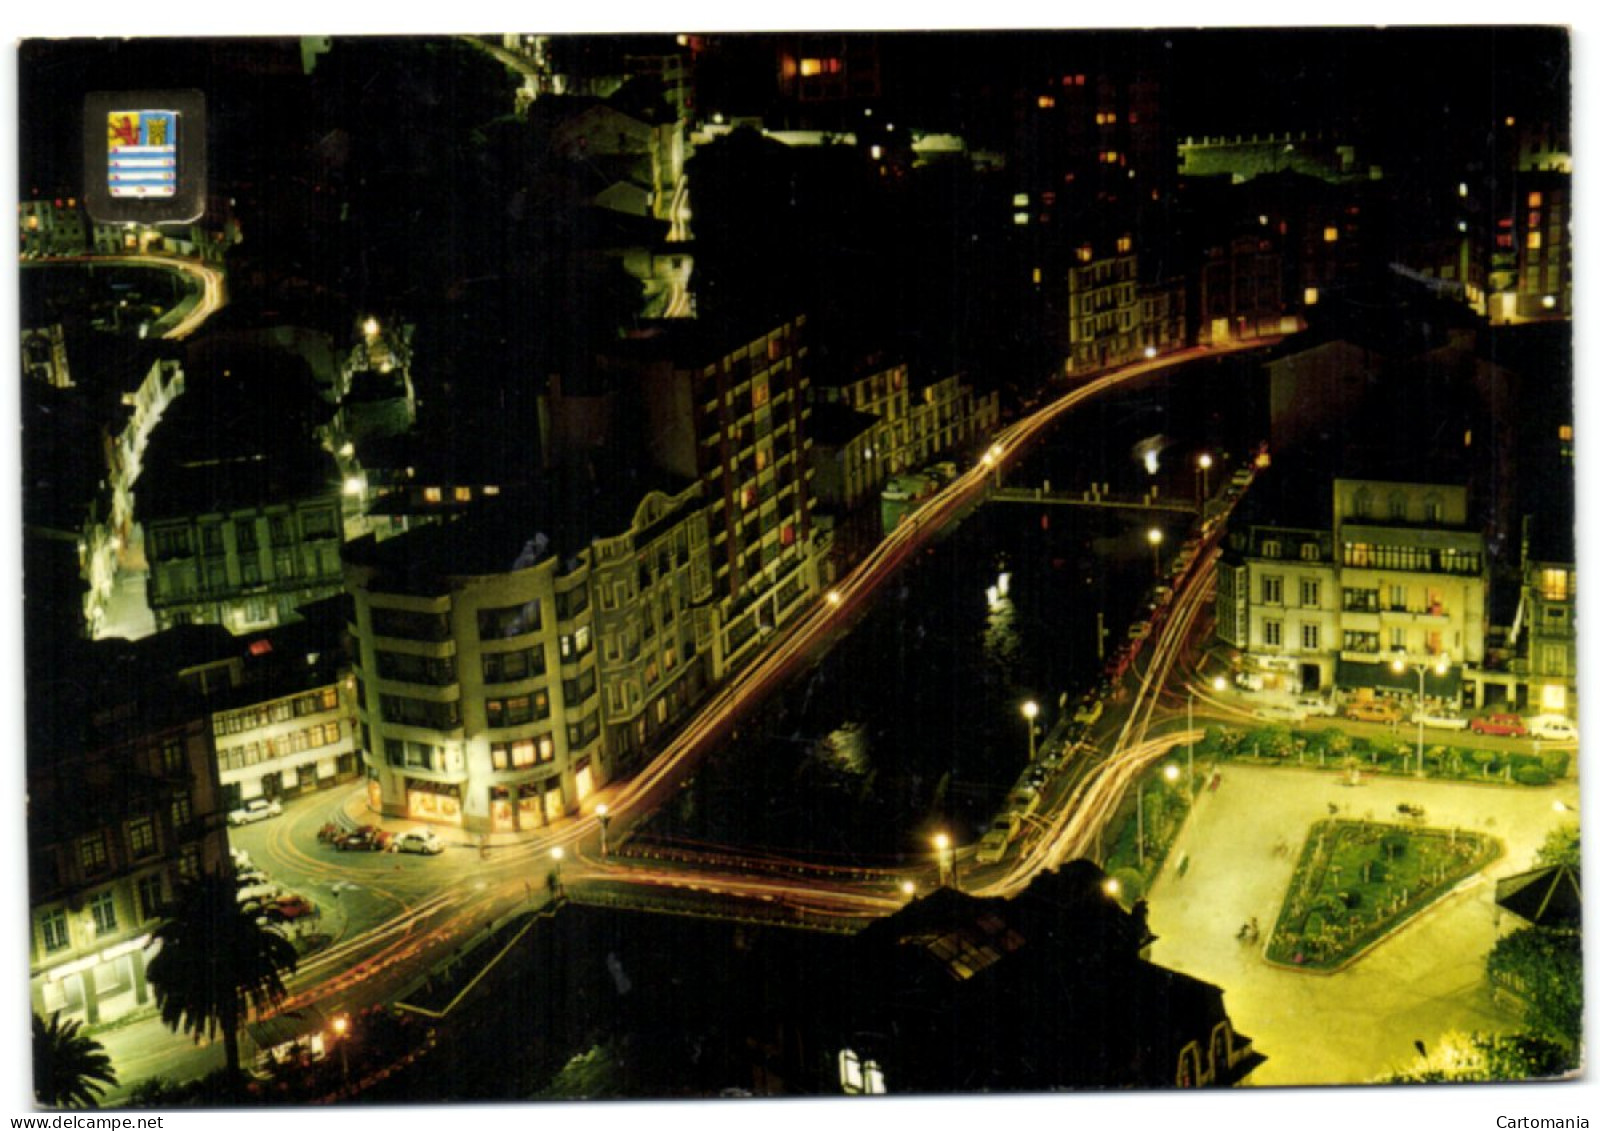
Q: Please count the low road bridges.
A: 2